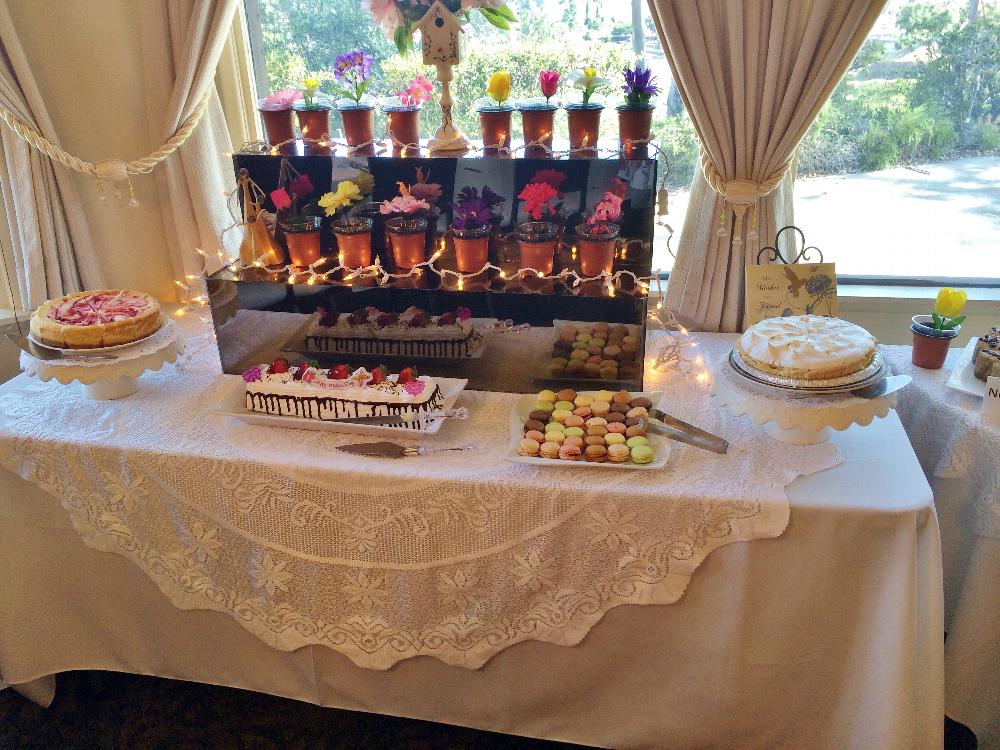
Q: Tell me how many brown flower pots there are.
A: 15